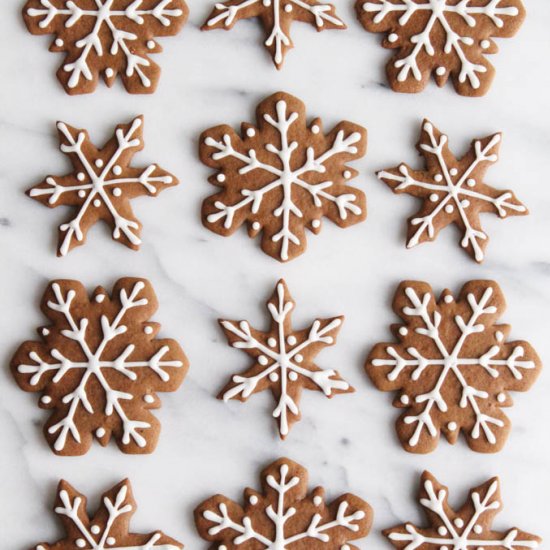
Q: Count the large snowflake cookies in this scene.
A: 6